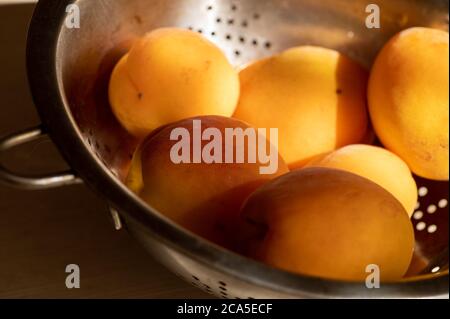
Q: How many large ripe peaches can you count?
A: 6